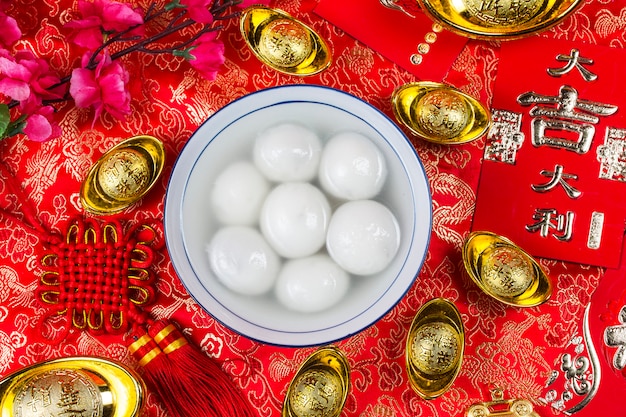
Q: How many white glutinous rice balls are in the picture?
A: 7